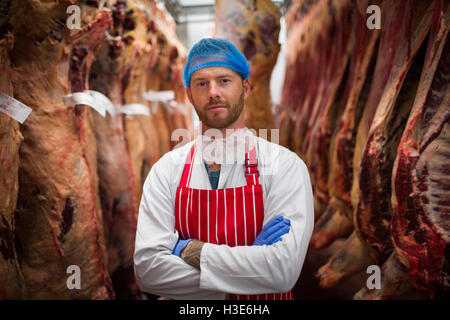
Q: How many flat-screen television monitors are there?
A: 0